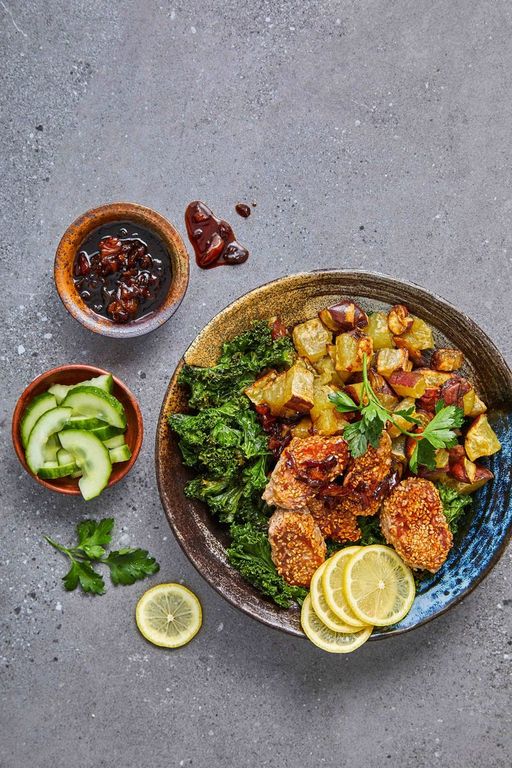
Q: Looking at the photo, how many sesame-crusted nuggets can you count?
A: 5